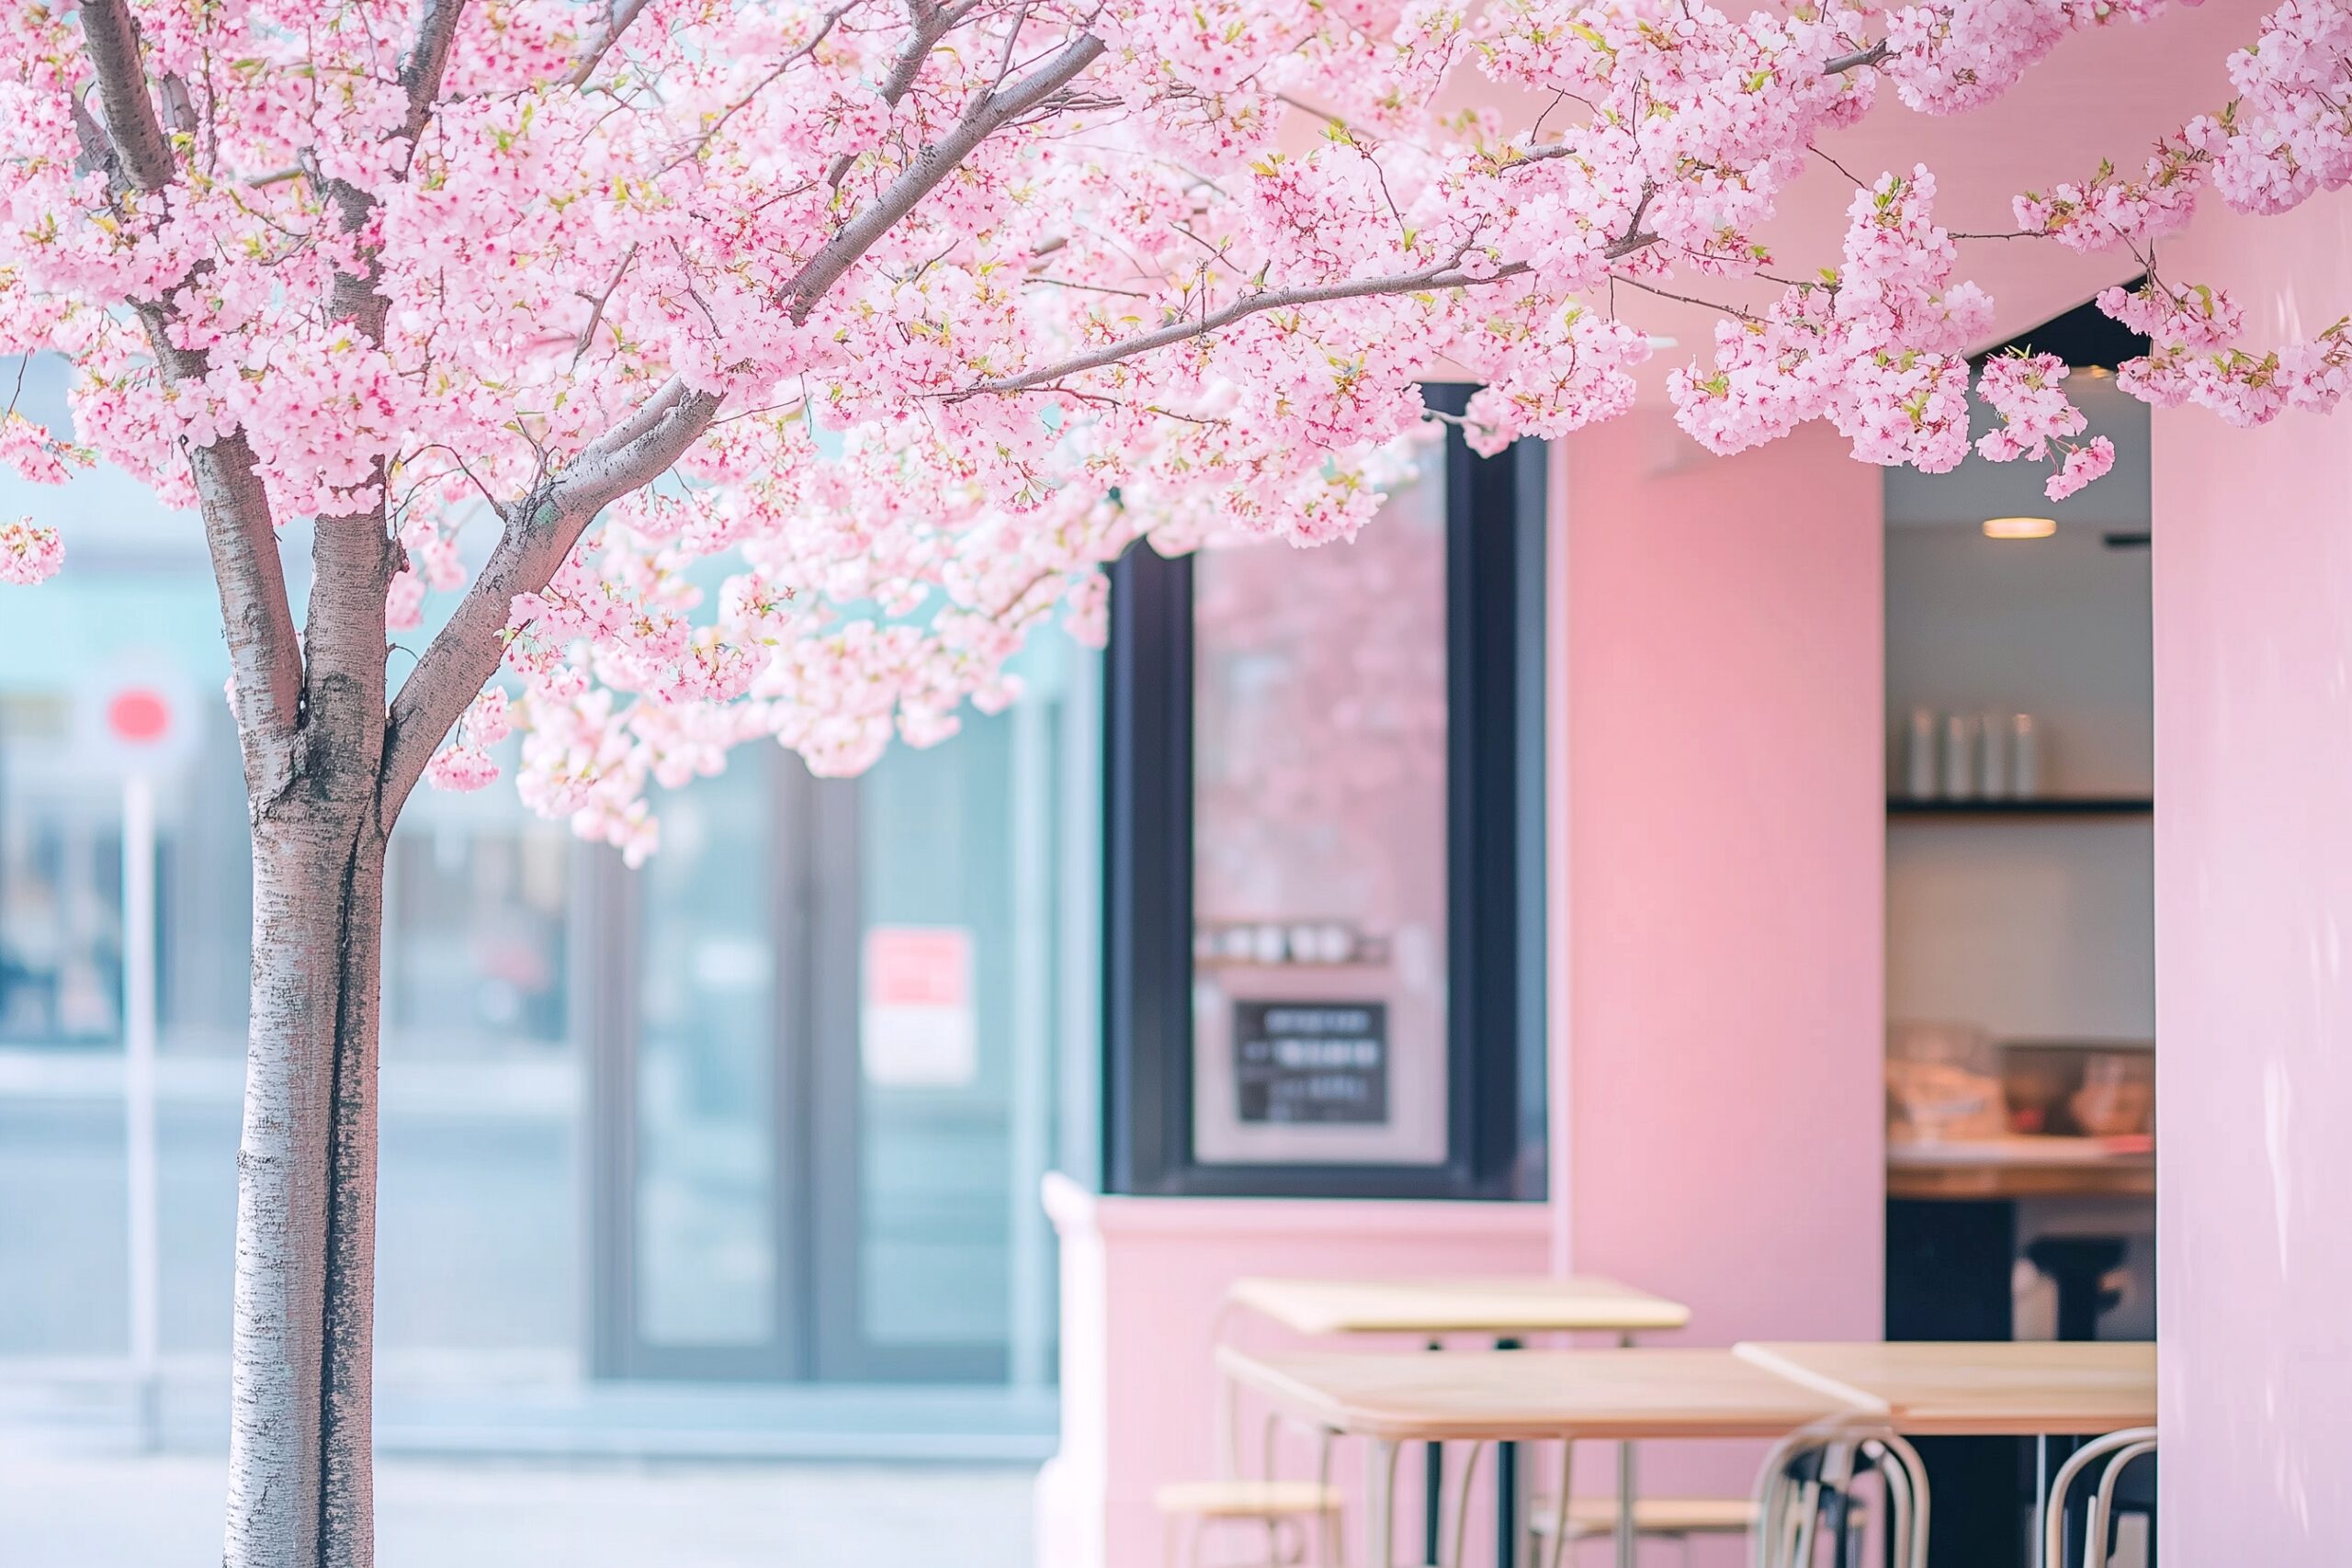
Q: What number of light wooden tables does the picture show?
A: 3